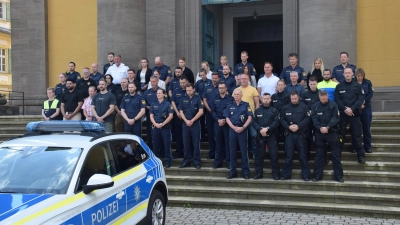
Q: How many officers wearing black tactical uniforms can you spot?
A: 6